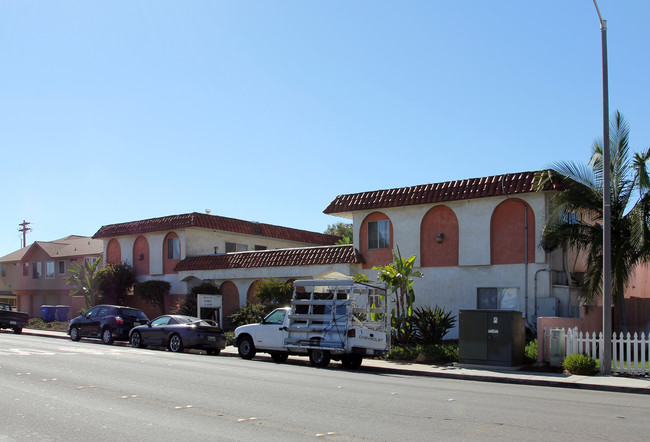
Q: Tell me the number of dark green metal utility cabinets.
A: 1